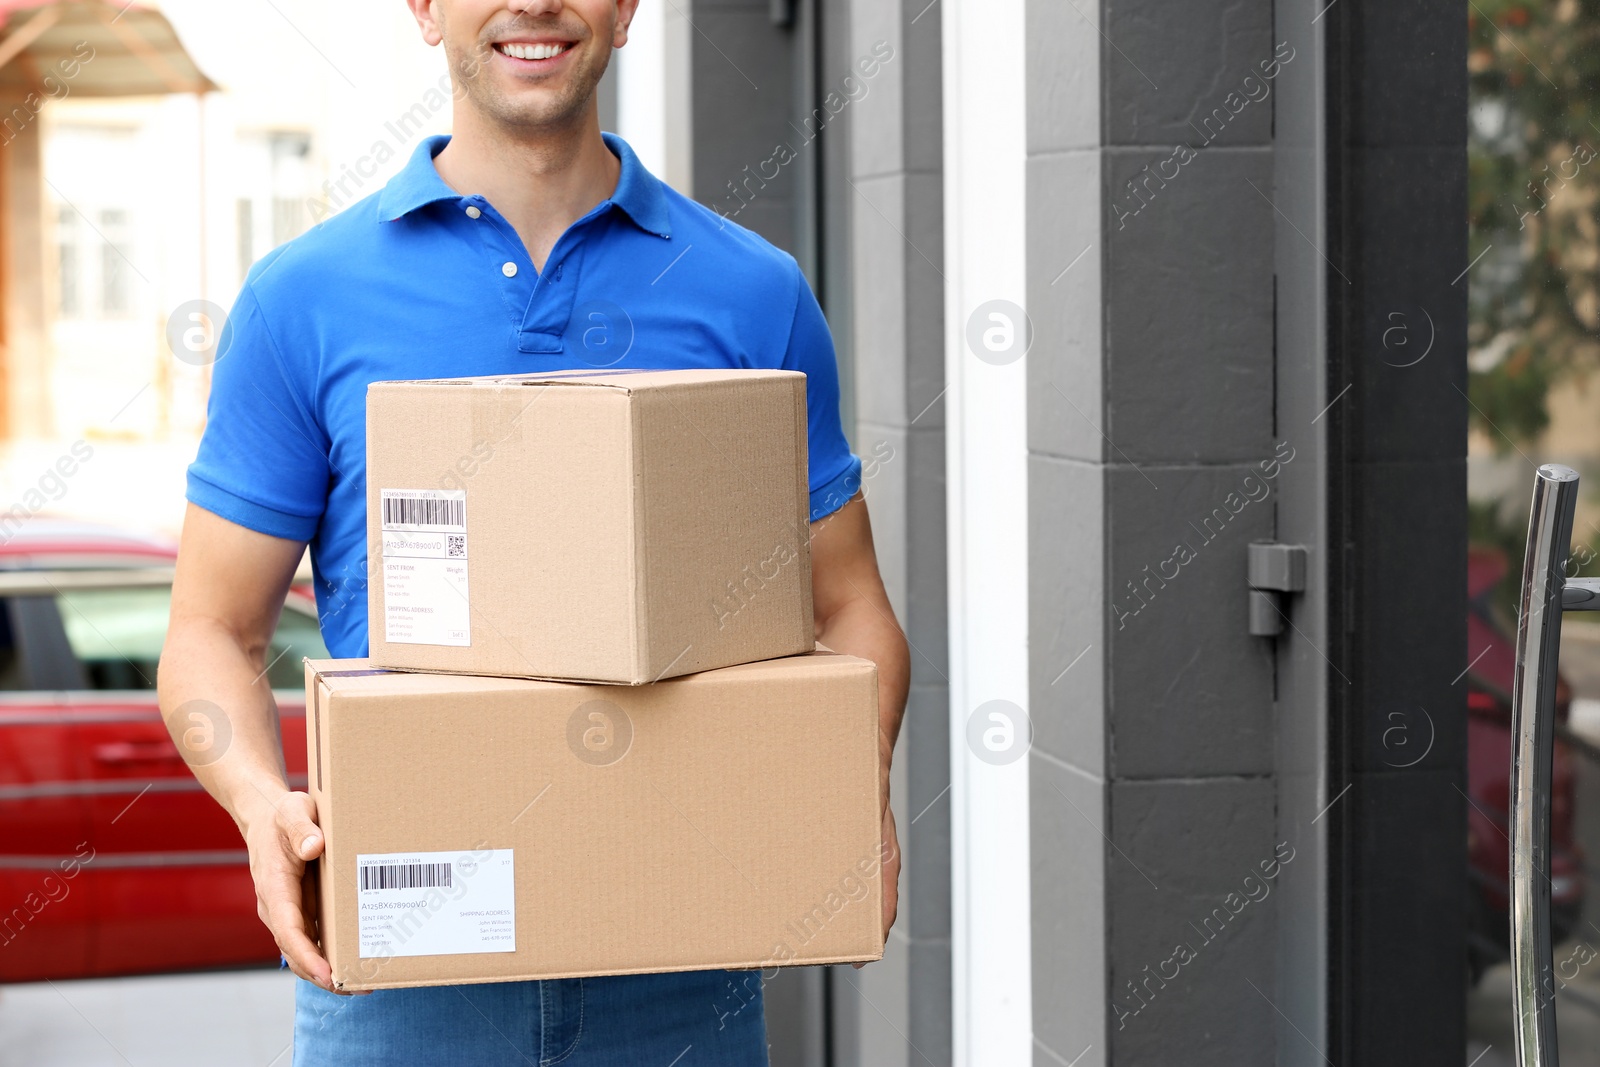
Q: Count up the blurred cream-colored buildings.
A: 1